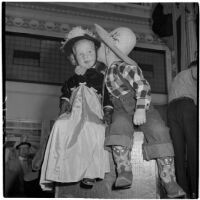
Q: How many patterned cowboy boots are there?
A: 2